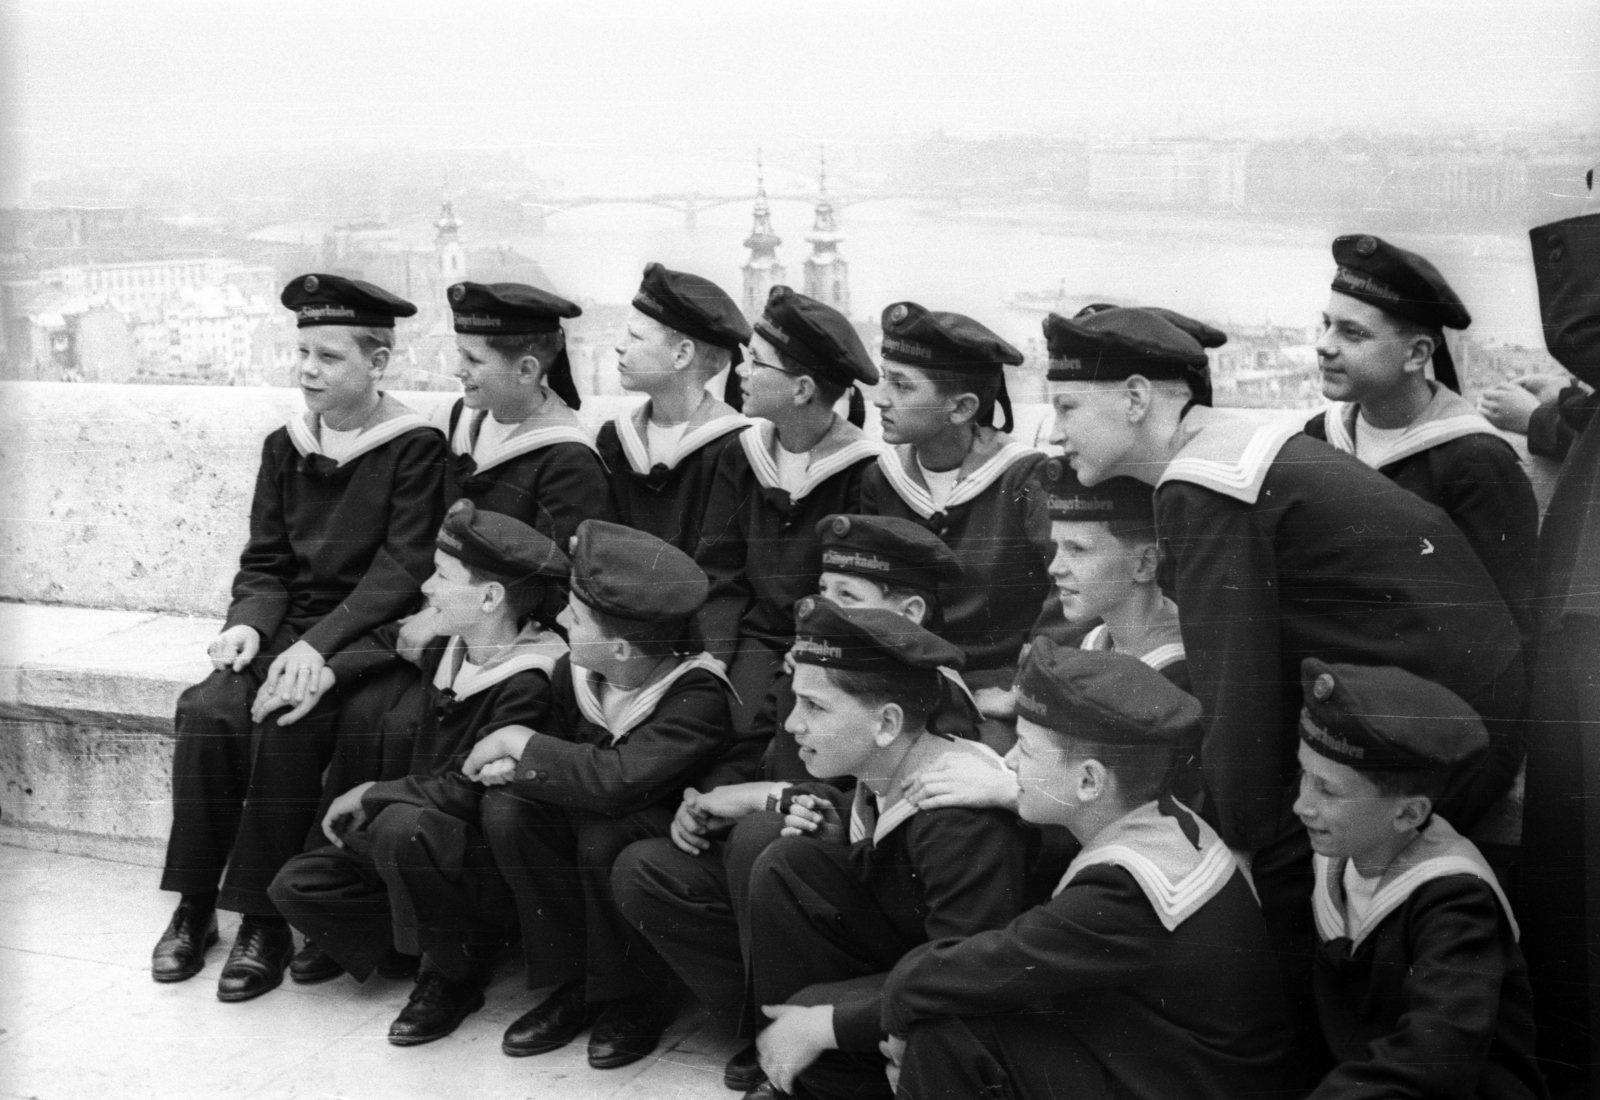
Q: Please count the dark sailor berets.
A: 15